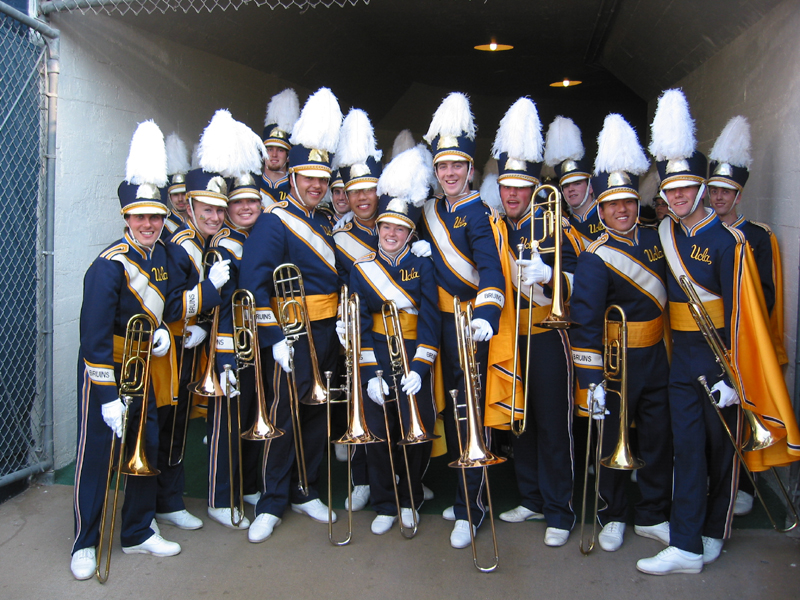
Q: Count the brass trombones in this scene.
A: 10